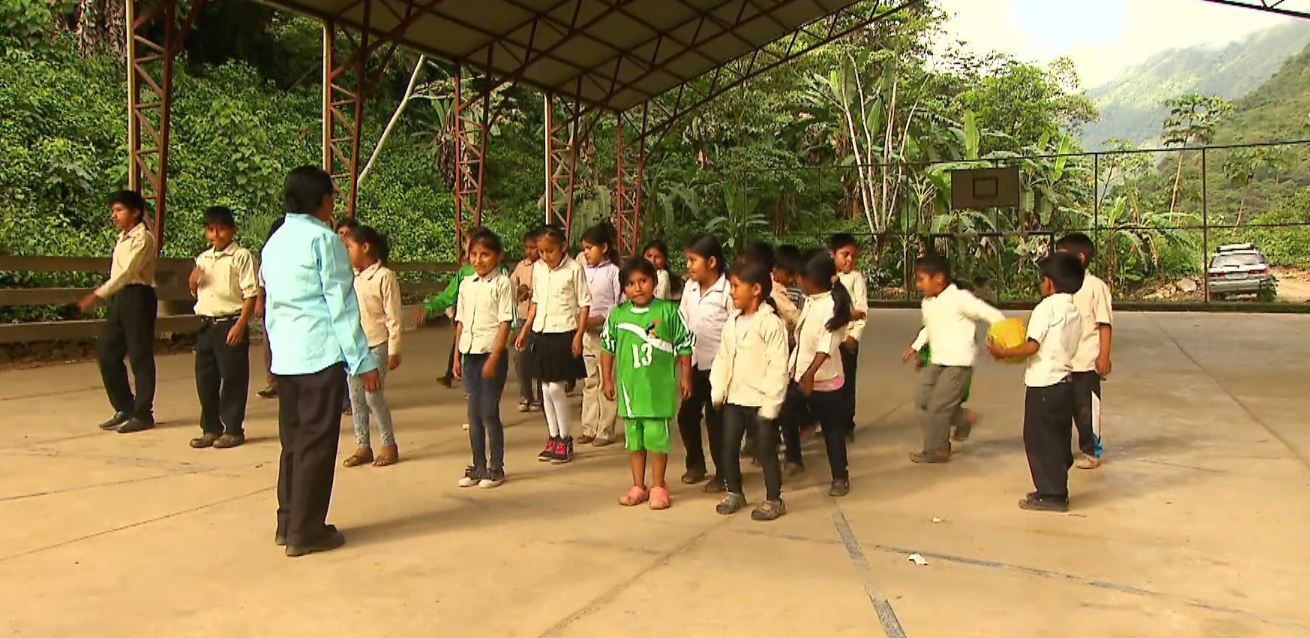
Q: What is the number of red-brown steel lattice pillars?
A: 5